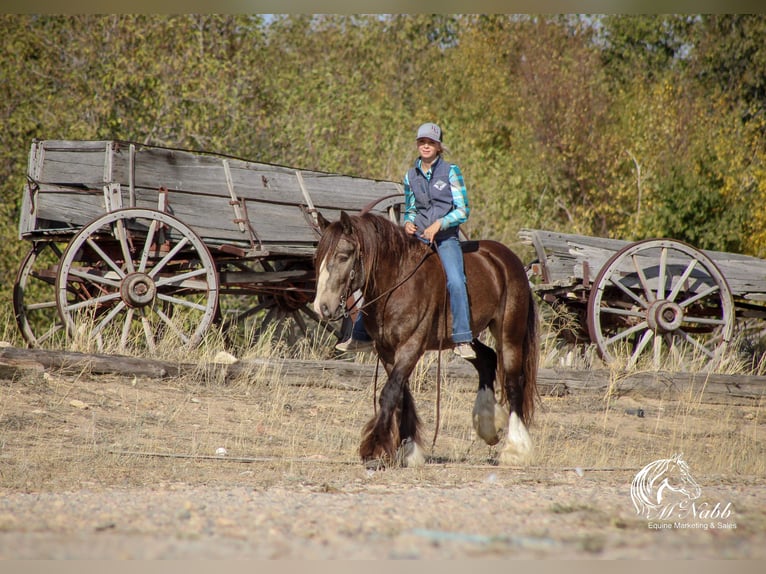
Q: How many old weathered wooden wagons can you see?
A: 2